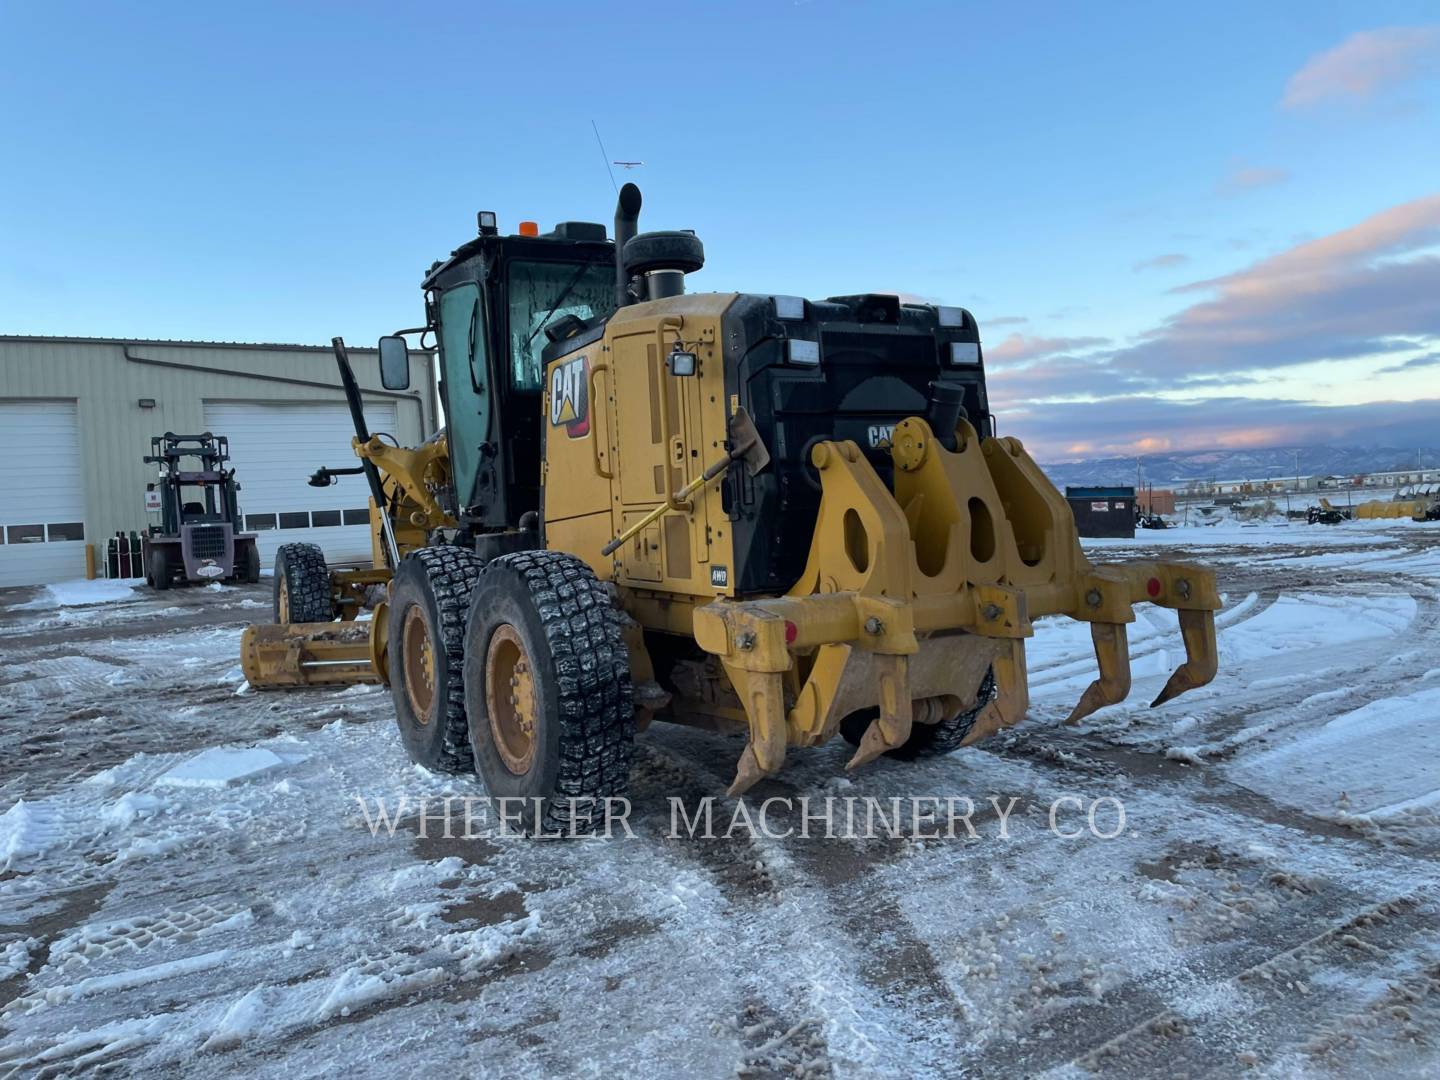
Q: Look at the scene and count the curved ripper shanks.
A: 5